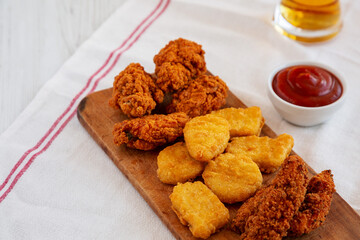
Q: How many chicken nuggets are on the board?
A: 6